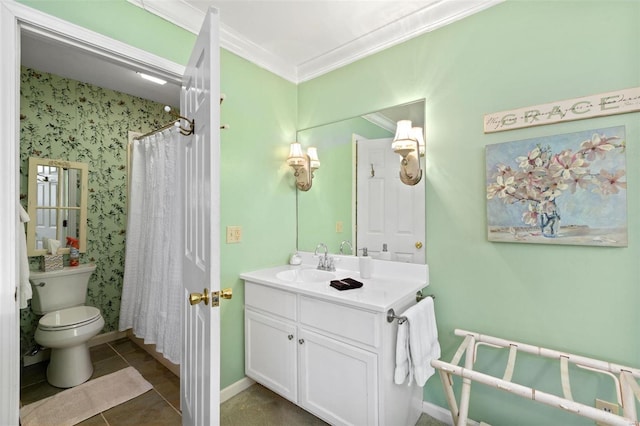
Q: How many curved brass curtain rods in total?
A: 1